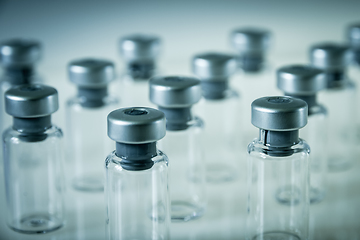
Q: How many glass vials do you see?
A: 12